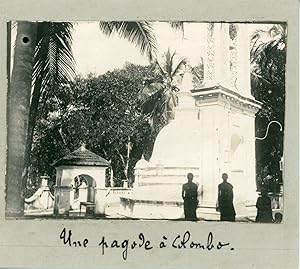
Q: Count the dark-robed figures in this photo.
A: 3